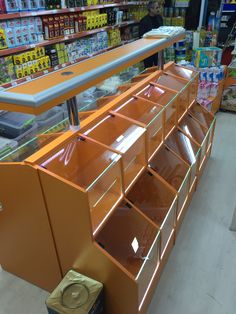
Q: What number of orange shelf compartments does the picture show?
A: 12